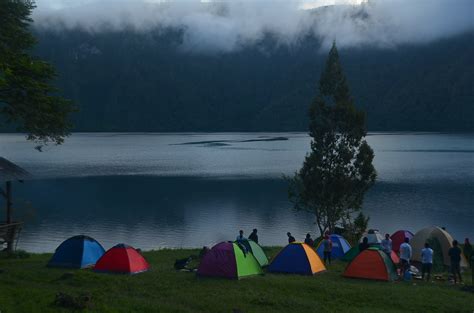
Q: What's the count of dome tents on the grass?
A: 11